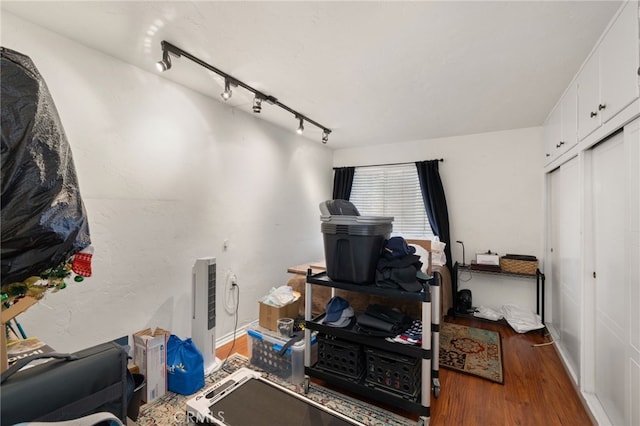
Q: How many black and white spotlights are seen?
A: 5